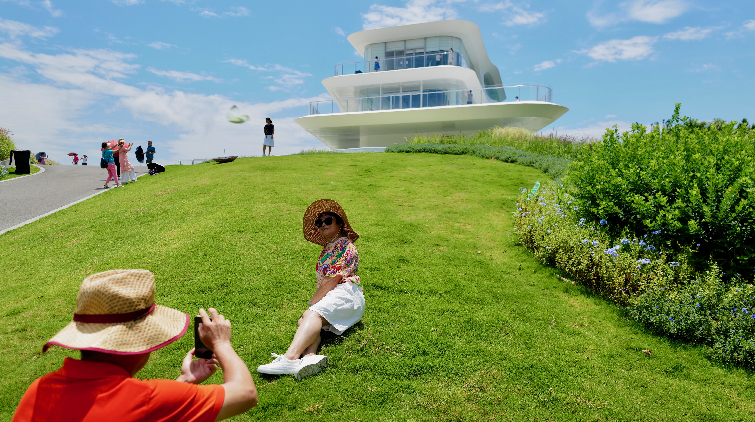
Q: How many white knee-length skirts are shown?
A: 2